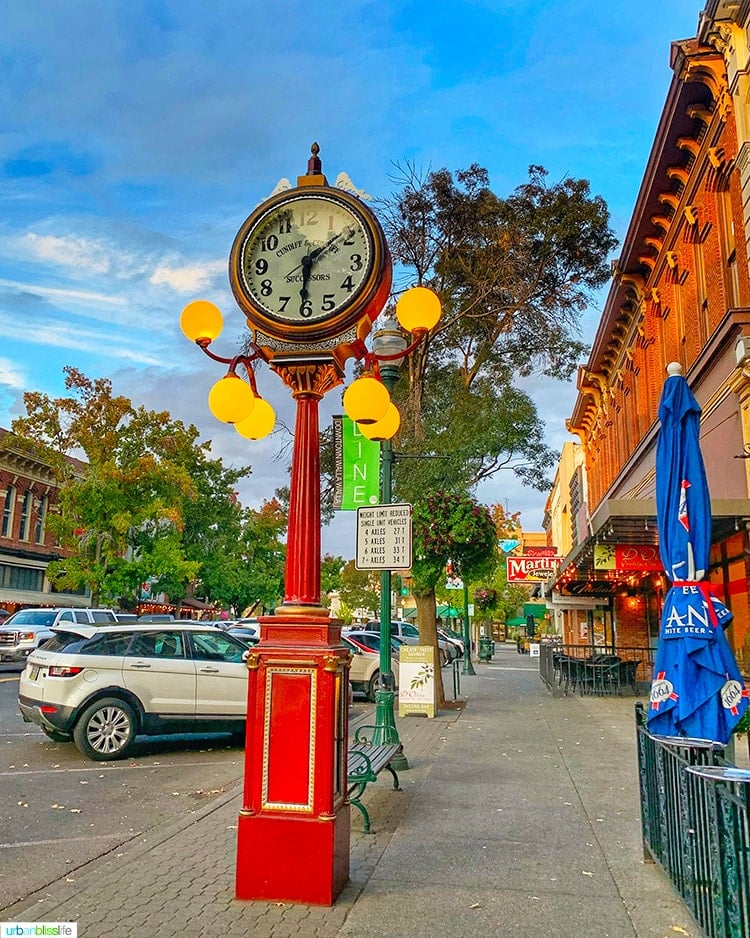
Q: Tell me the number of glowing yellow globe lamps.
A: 6